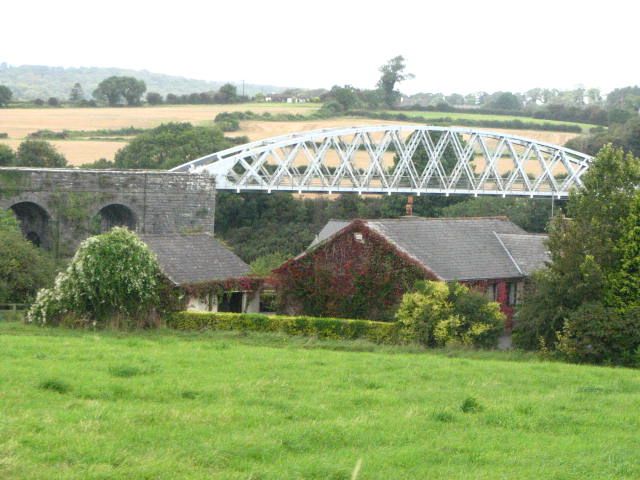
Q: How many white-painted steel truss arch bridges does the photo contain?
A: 1